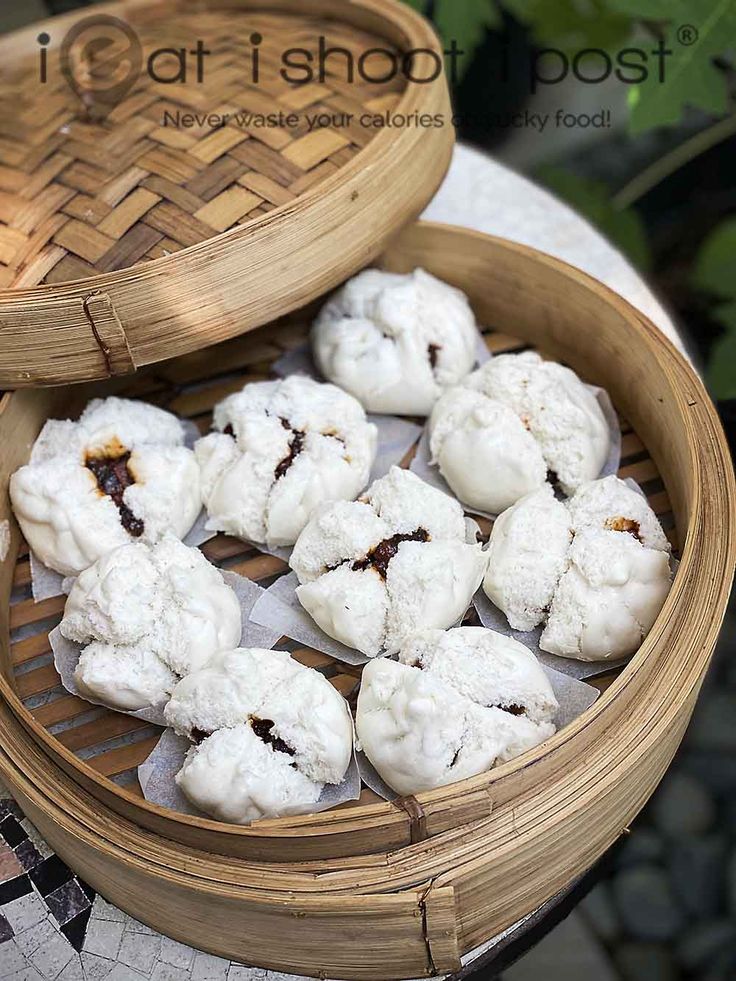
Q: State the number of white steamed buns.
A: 9